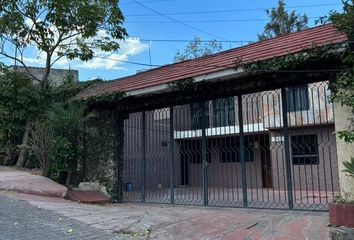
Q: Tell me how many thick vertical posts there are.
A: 5